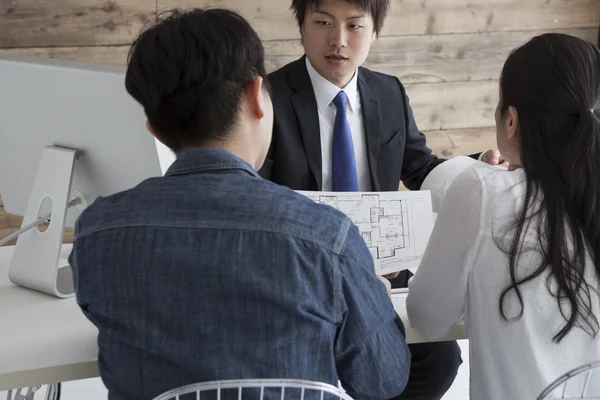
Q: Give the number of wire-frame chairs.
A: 2